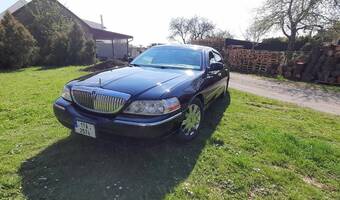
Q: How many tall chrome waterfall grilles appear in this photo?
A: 1